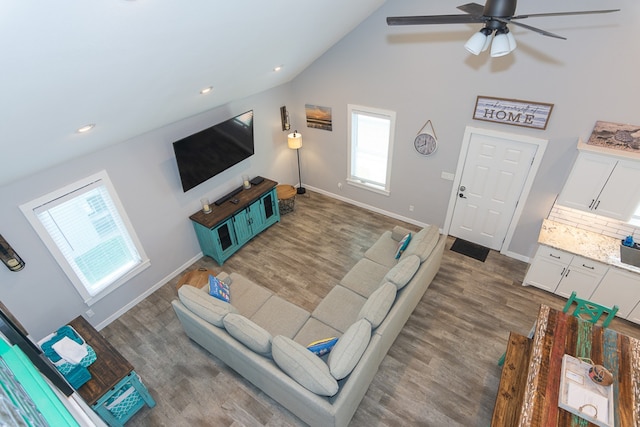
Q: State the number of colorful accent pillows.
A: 3